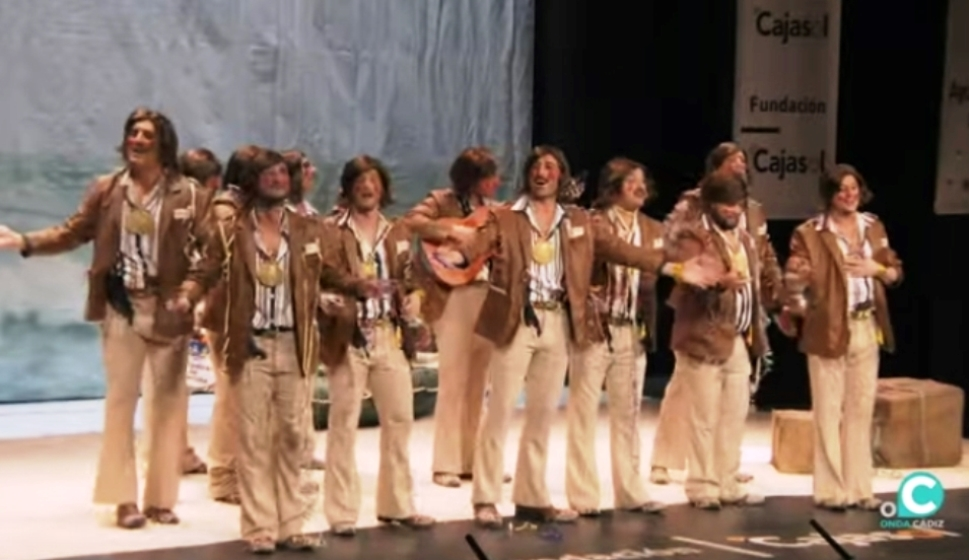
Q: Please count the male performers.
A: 12